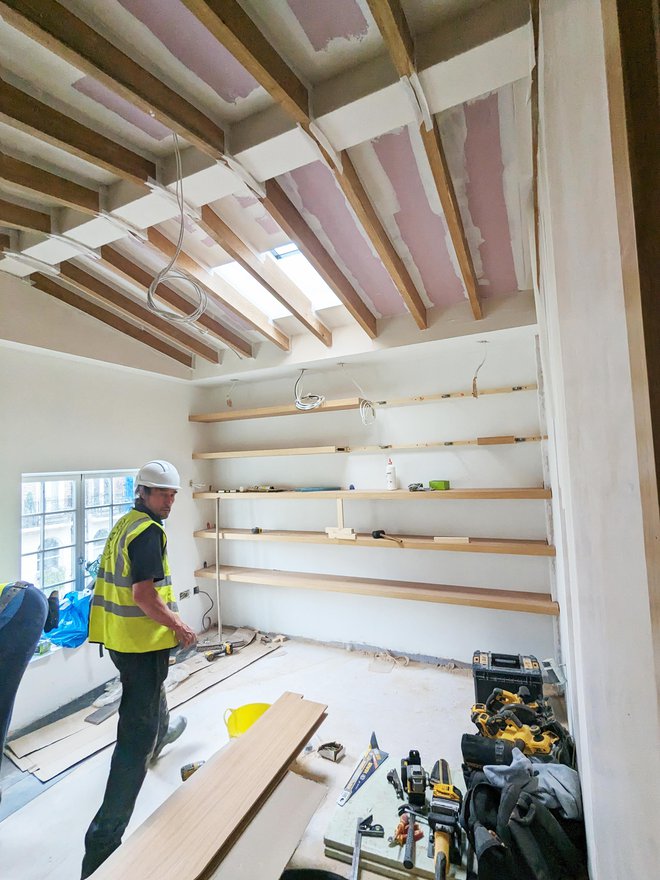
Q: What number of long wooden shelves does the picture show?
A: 5